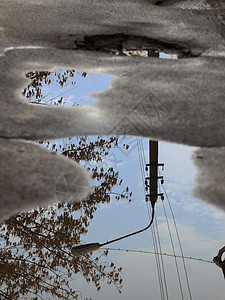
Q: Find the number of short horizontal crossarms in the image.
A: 3